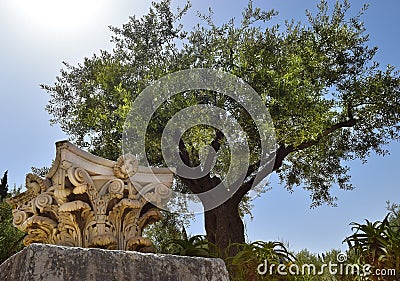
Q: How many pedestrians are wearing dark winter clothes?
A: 0